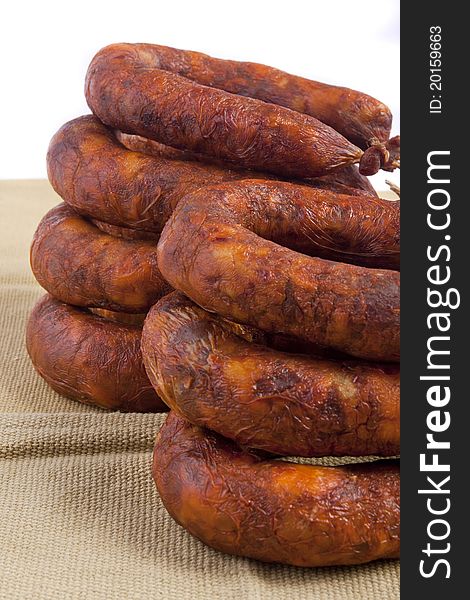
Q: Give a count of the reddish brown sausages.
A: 7